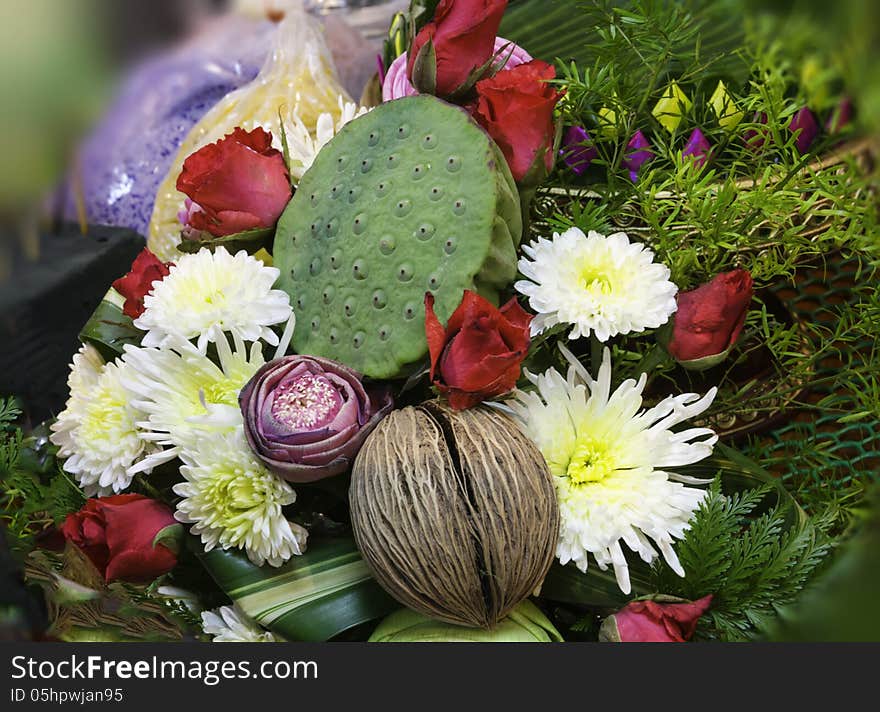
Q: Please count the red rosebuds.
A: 8